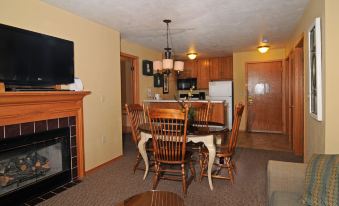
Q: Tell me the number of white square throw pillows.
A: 0